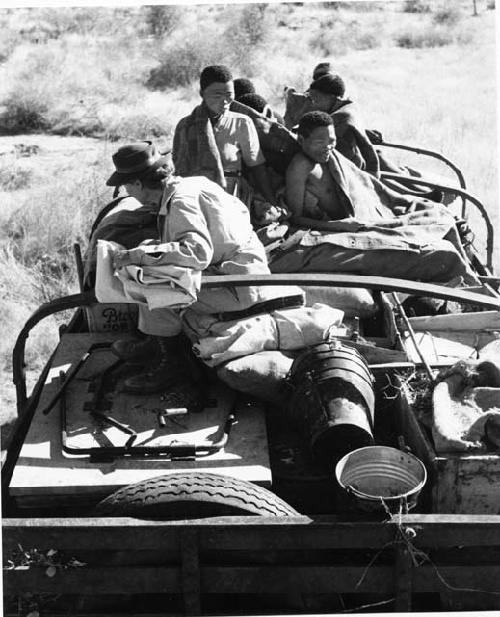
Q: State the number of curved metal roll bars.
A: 3